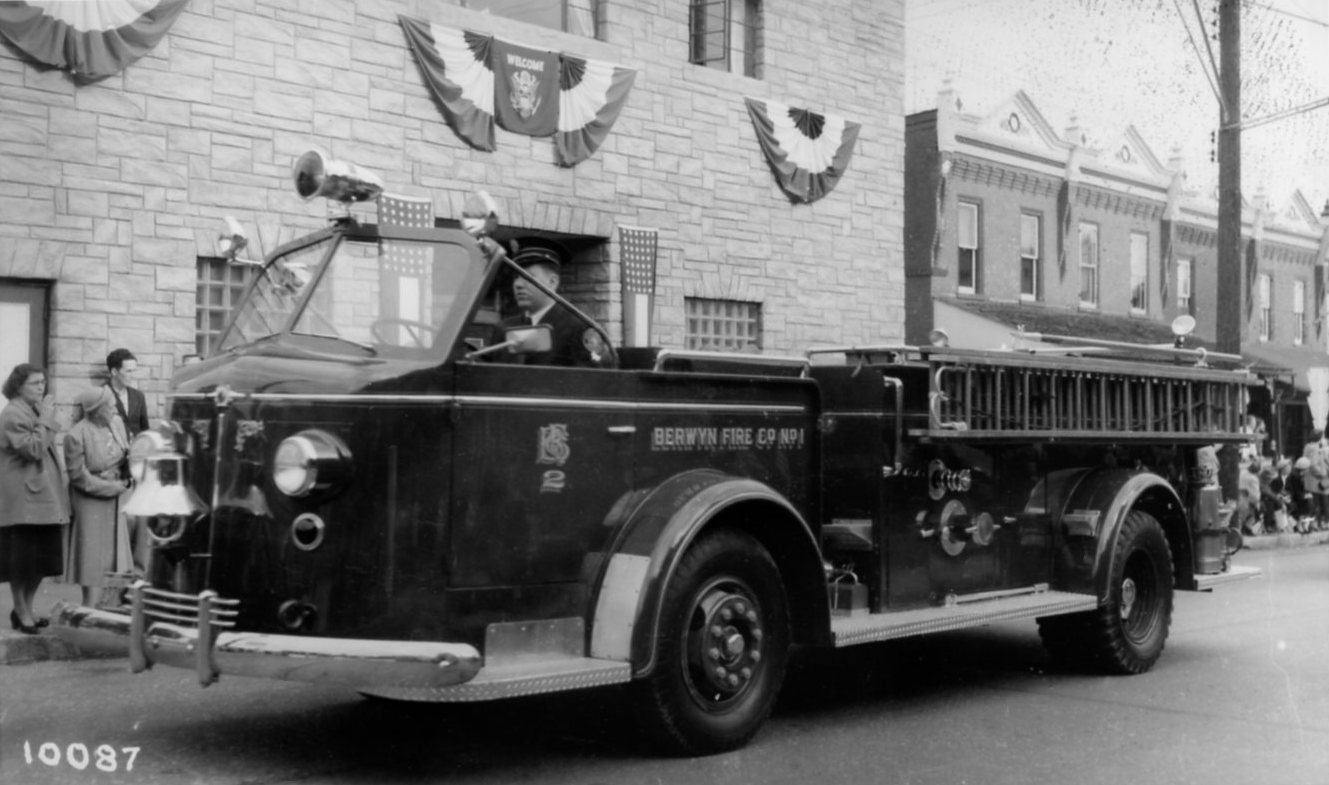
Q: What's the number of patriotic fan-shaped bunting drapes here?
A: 3